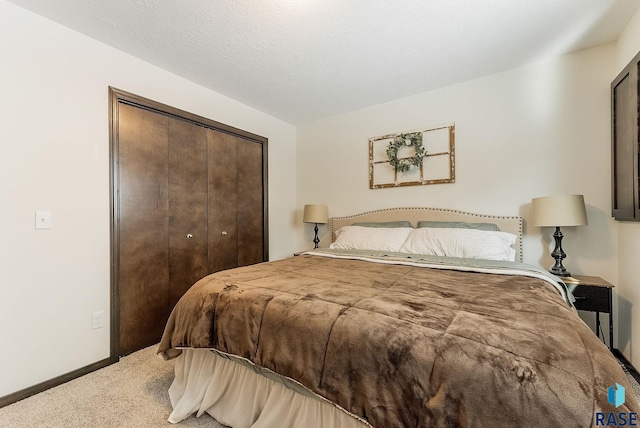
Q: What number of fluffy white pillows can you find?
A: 2